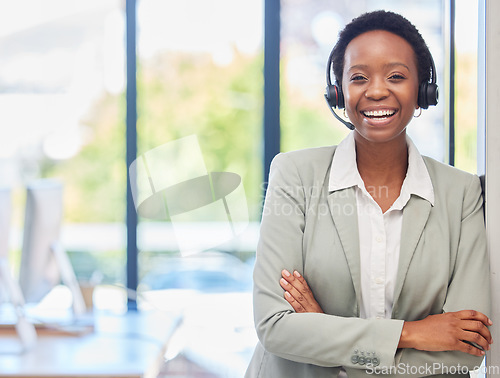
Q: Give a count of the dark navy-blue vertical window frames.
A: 3